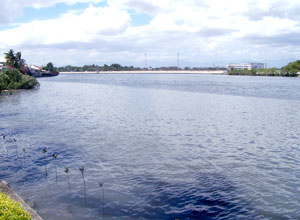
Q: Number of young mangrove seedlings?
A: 8